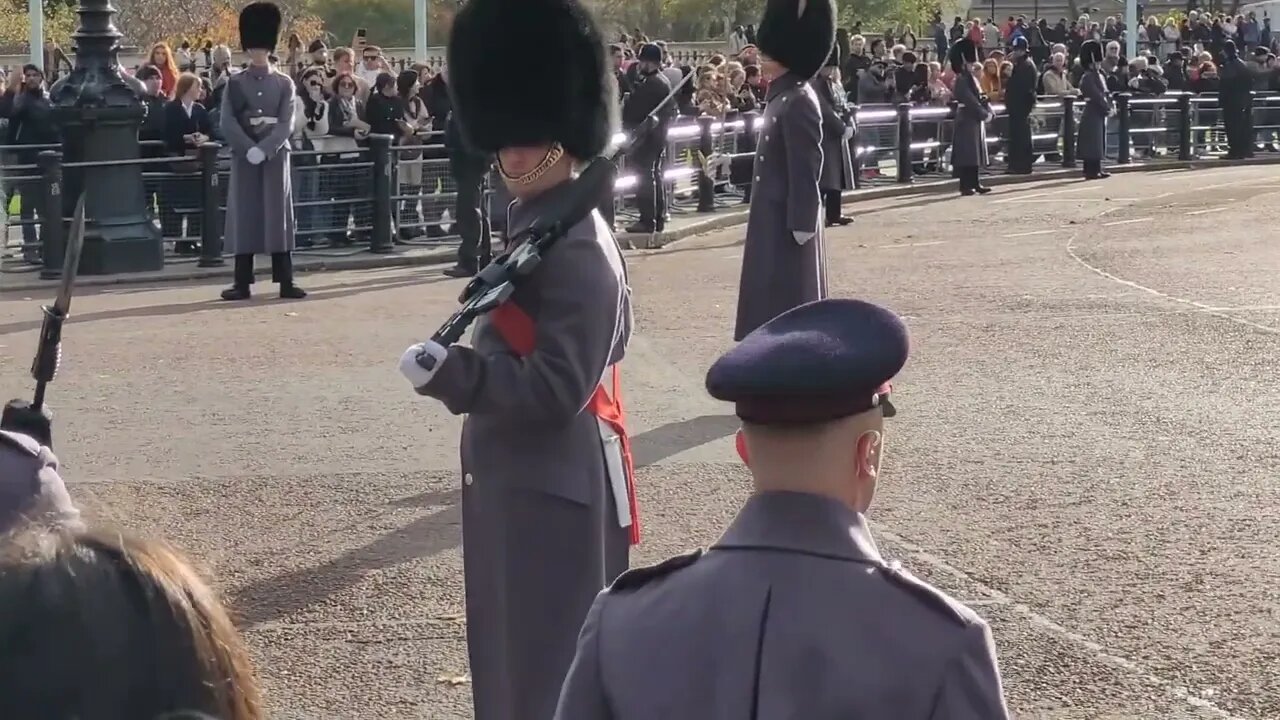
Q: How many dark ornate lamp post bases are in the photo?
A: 1